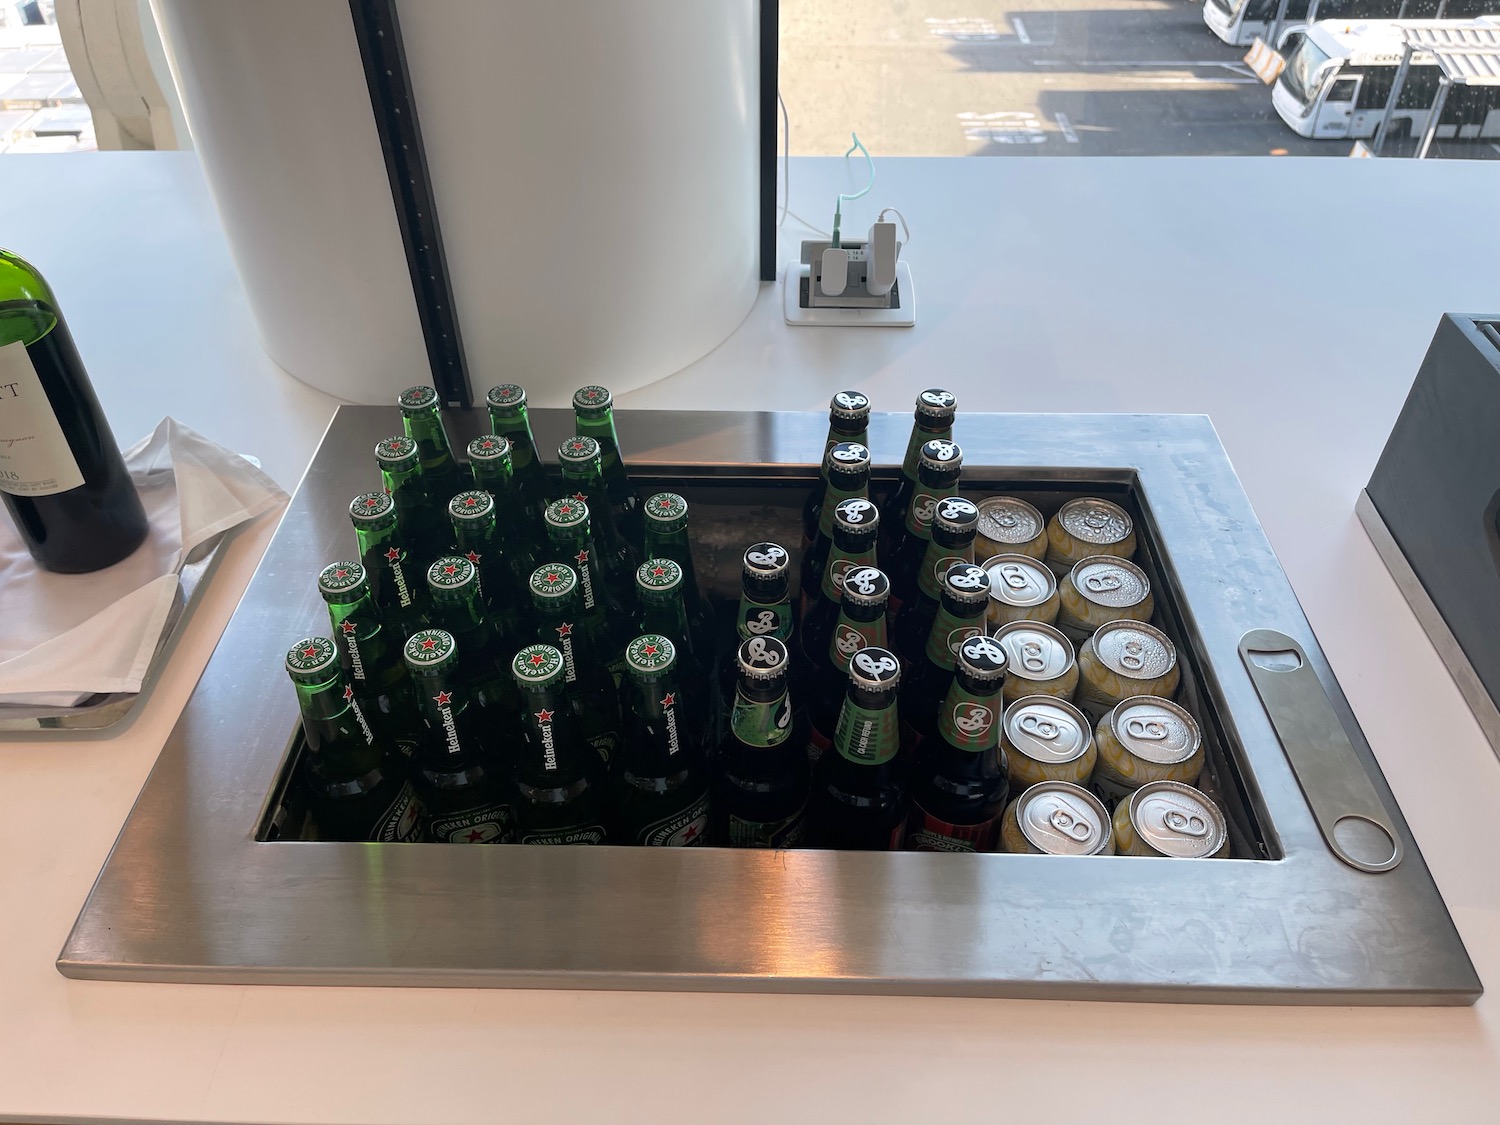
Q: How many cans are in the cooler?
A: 10